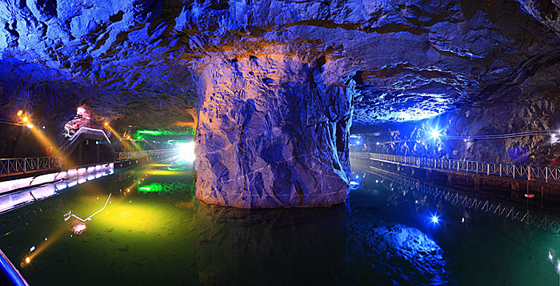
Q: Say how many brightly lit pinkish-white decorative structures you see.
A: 1